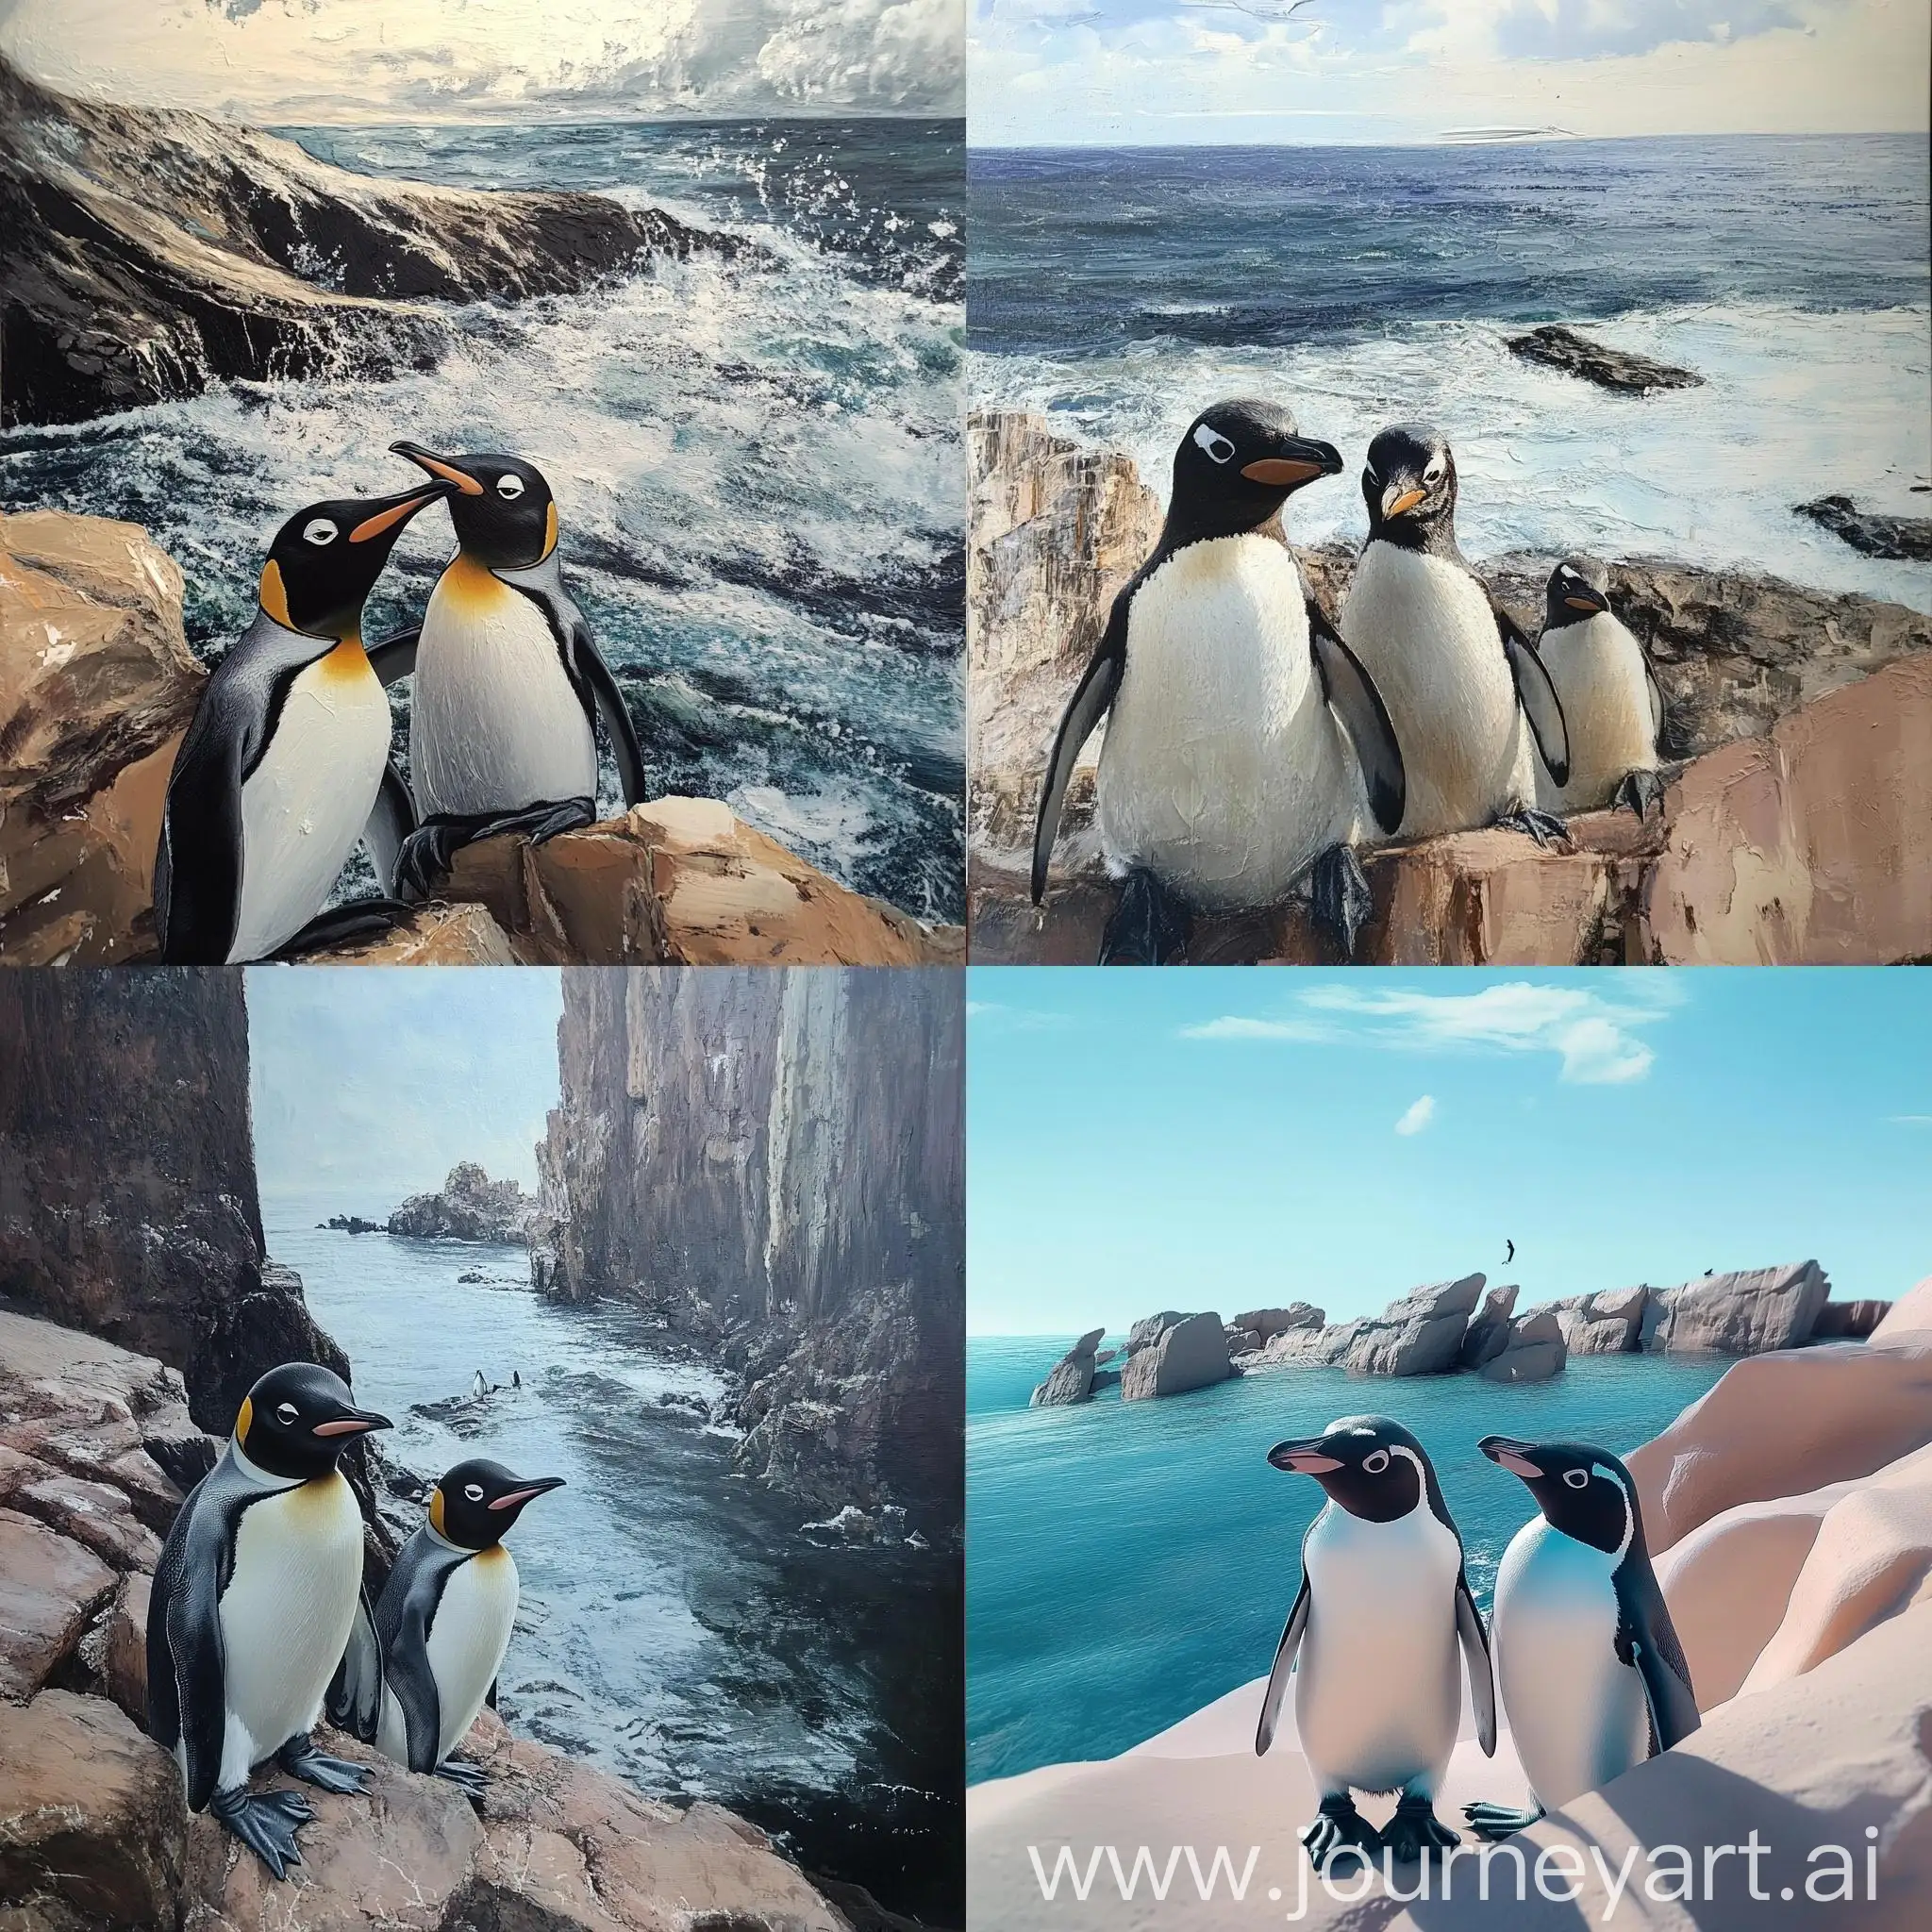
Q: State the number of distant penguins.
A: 2